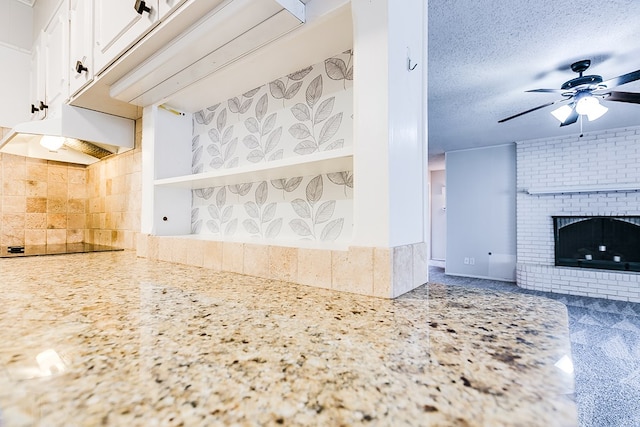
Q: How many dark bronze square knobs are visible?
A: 4